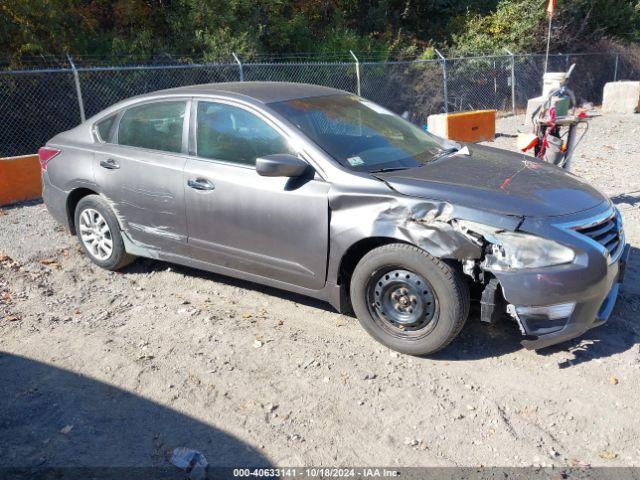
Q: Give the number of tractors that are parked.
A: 0